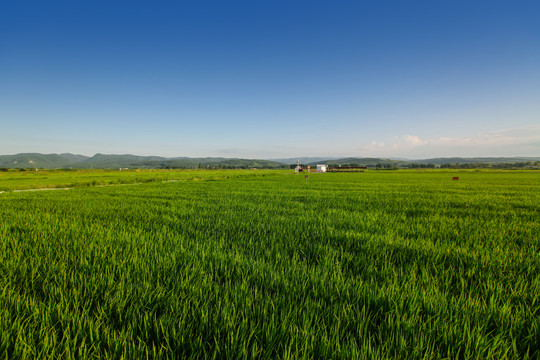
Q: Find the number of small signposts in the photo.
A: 2